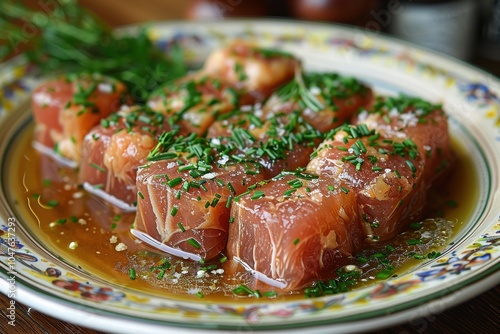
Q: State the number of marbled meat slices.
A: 10